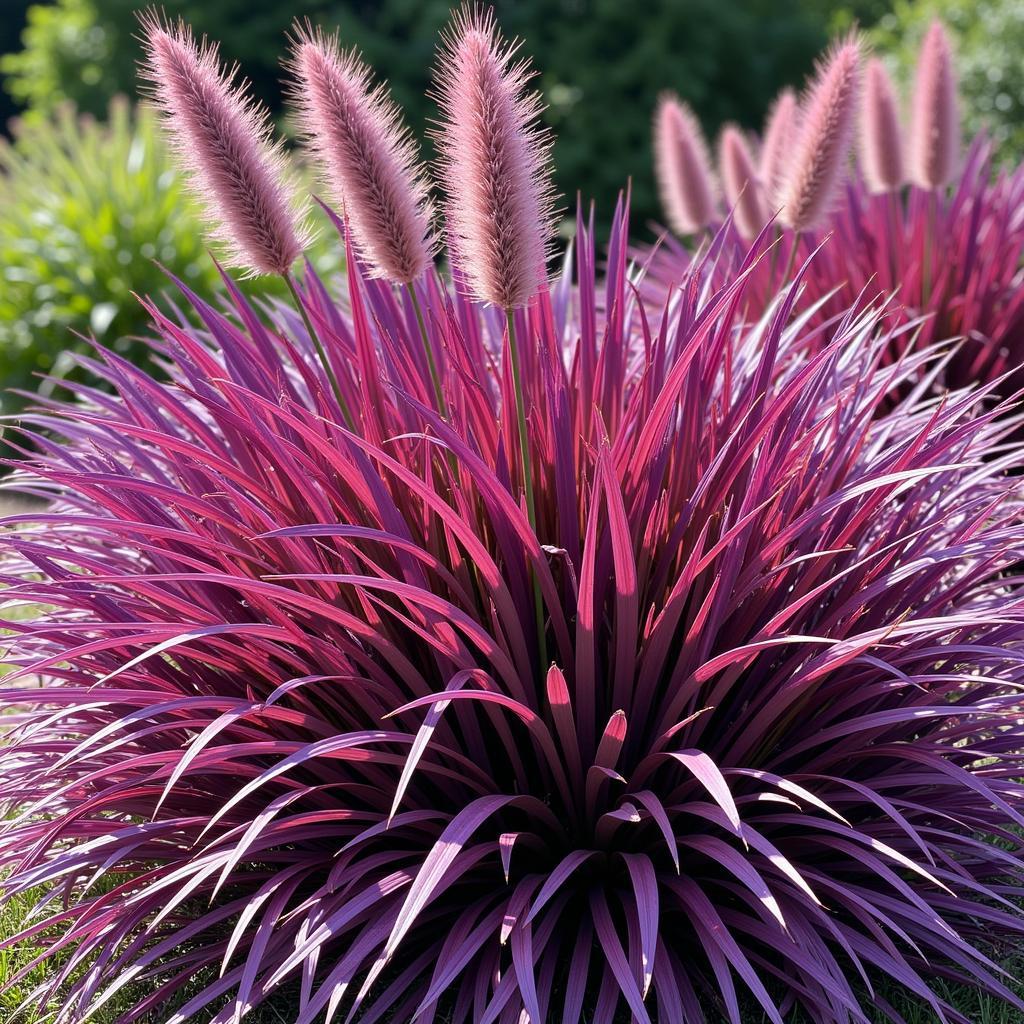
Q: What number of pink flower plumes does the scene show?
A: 9